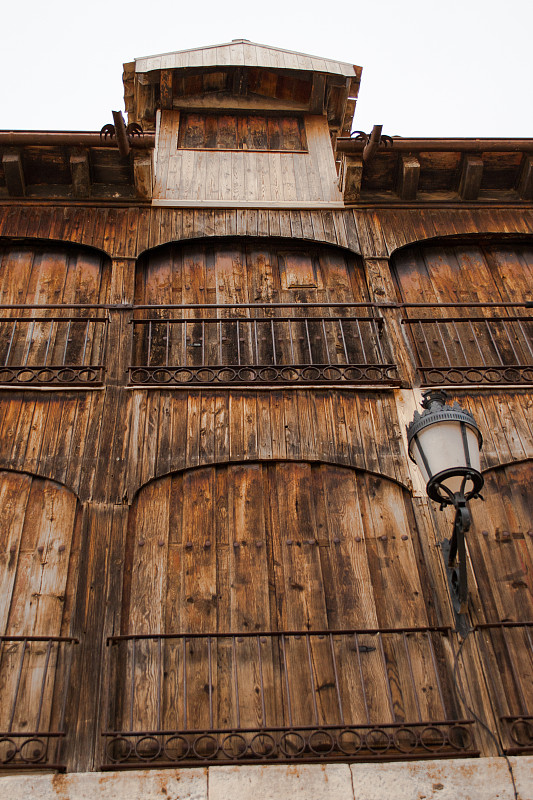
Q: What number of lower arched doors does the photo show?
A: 3